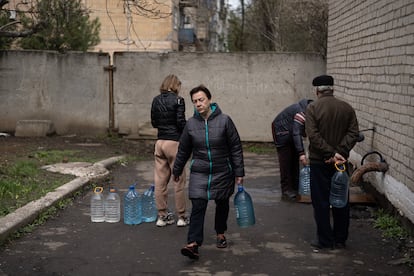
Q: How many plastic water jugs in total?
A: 7